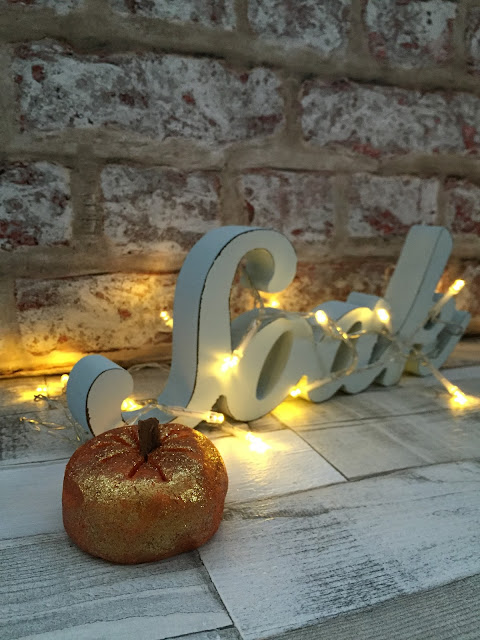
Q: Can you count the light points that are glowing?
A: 13